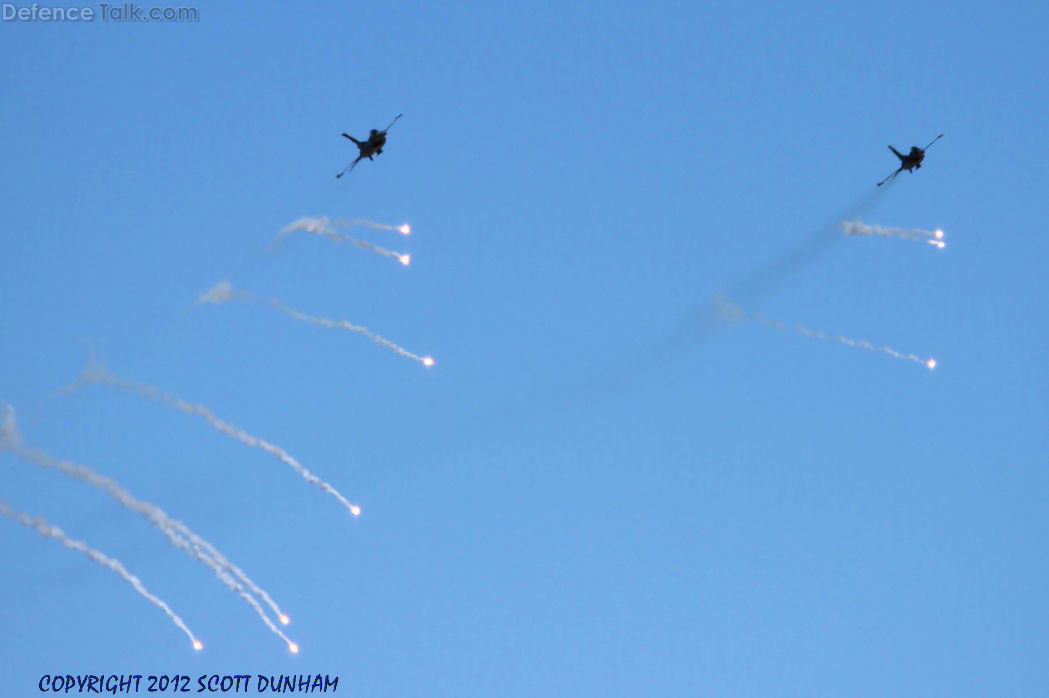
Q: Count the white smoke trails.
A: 10